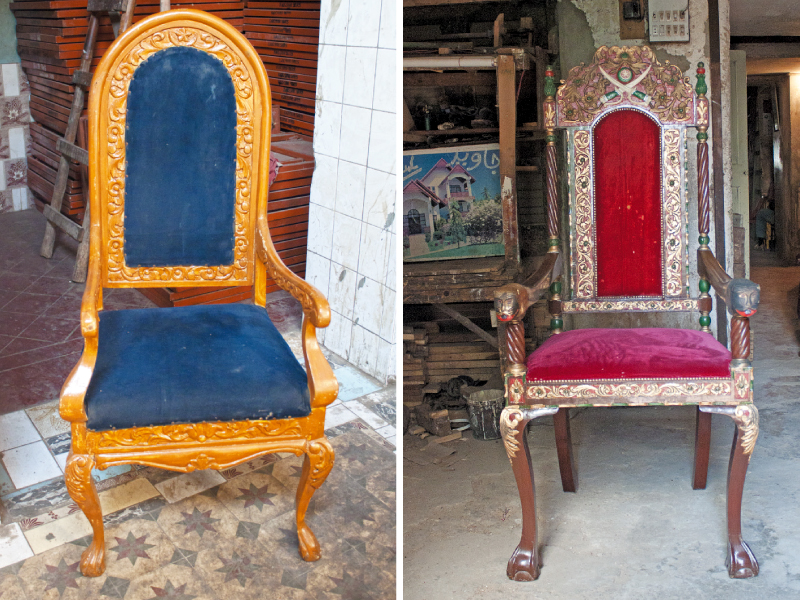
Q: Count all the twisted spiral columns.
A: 4